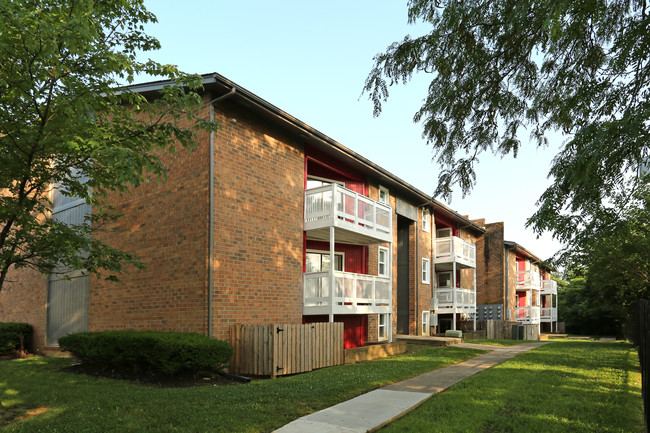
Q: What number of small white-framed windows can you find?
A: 6